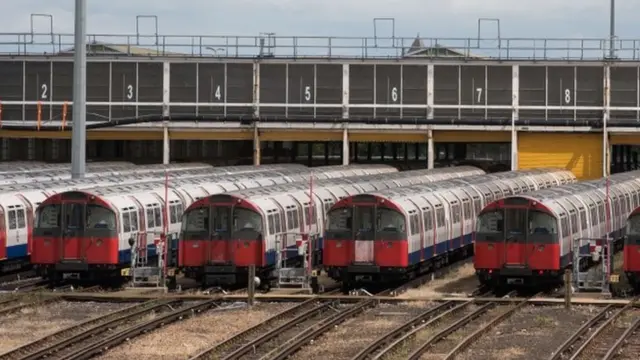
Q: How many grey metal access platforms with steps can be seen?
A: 3